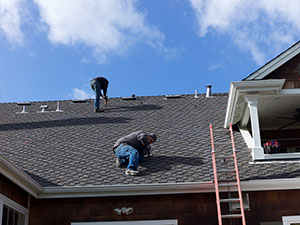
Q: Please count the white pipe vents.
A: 5